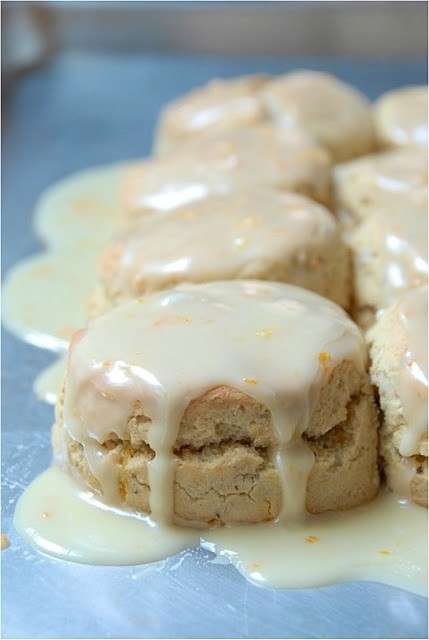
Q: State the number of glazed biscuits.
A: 9